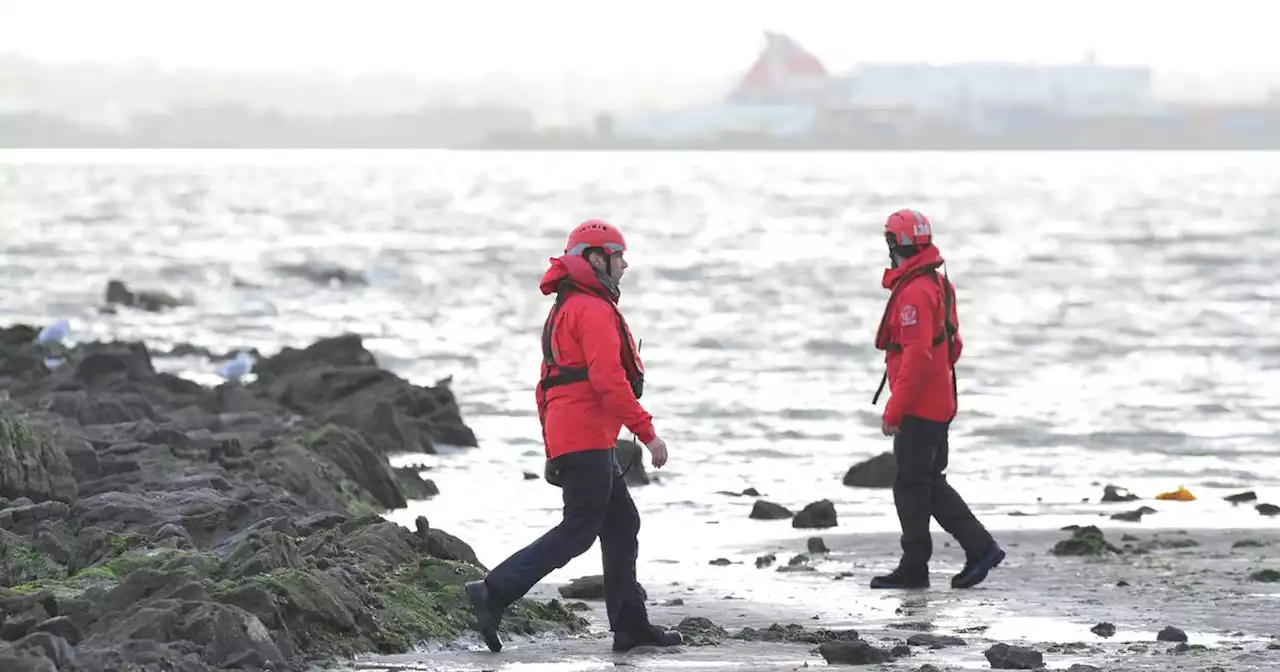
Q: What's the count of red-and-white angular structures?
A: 1